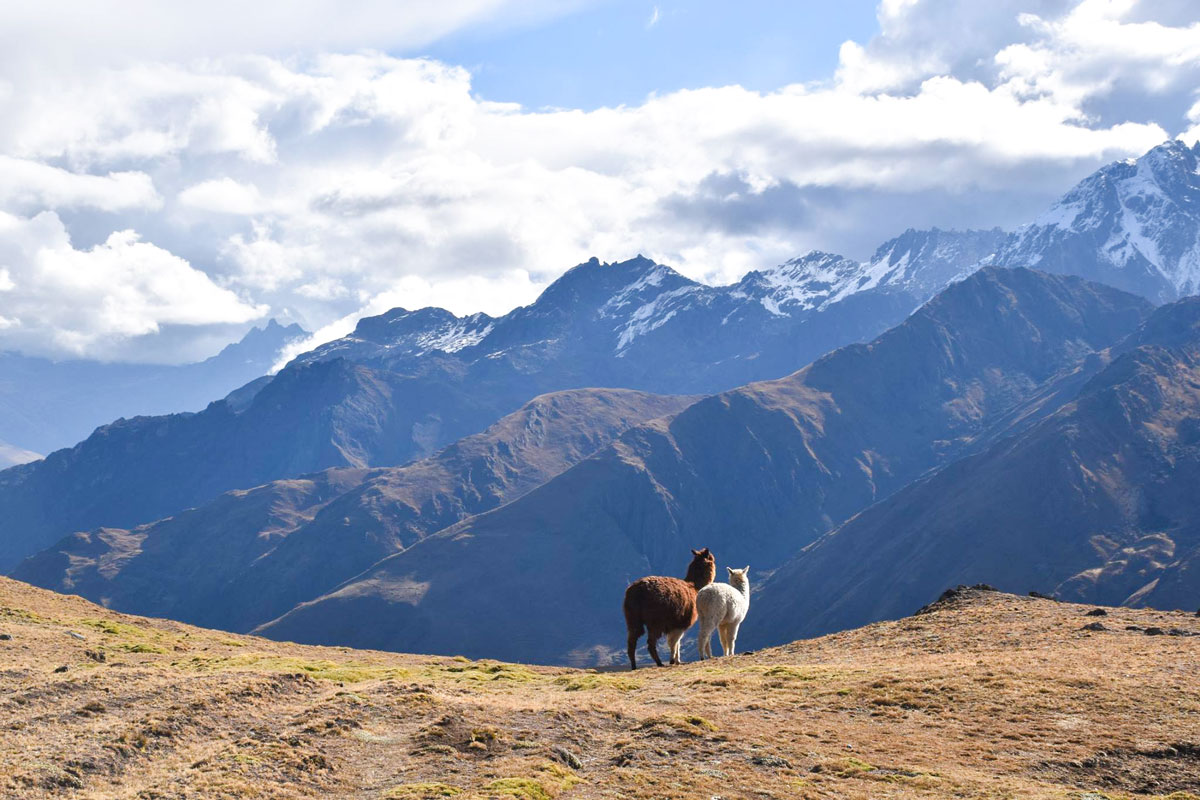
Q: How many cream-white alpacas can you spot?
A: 1